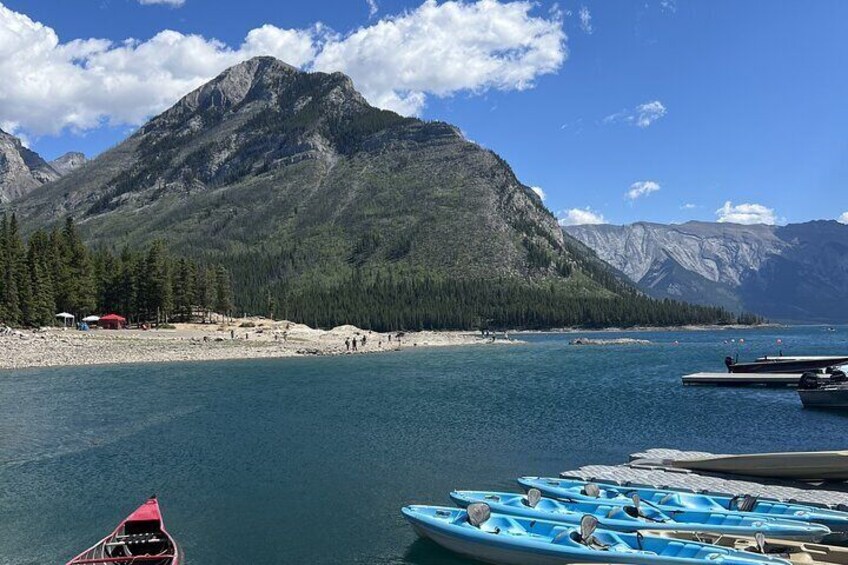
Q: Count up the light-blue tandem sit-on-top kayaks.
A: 3